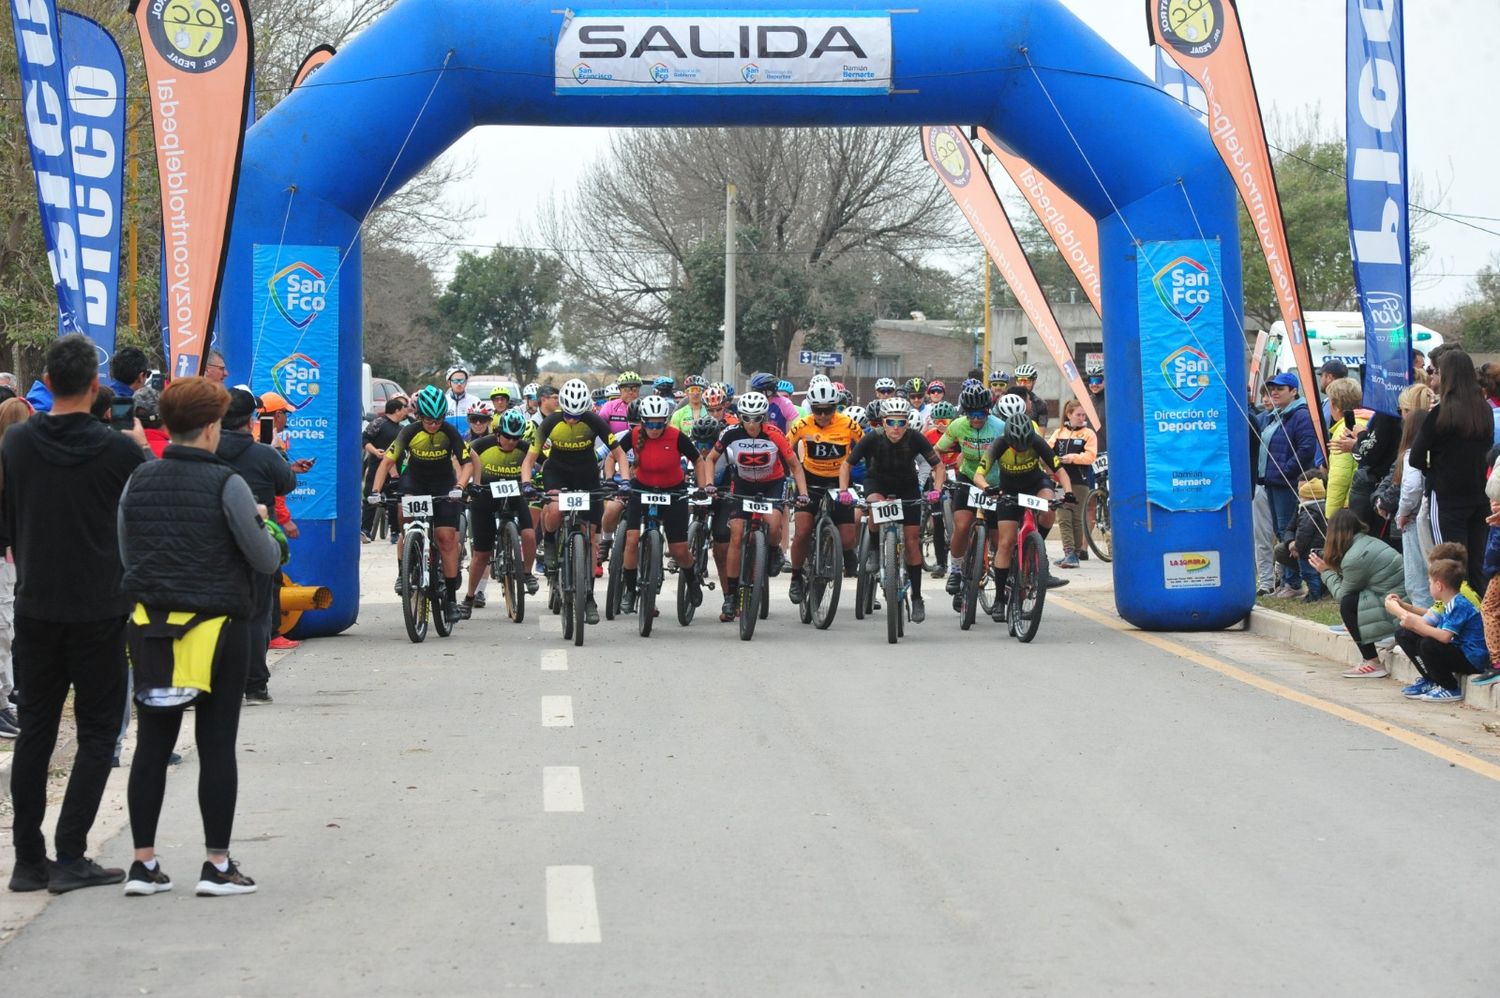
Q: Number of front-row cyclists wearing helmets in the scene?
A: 9